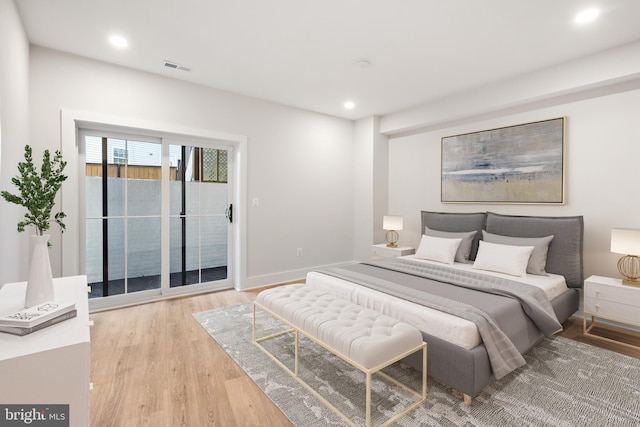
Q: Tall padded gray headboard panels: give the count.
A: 2